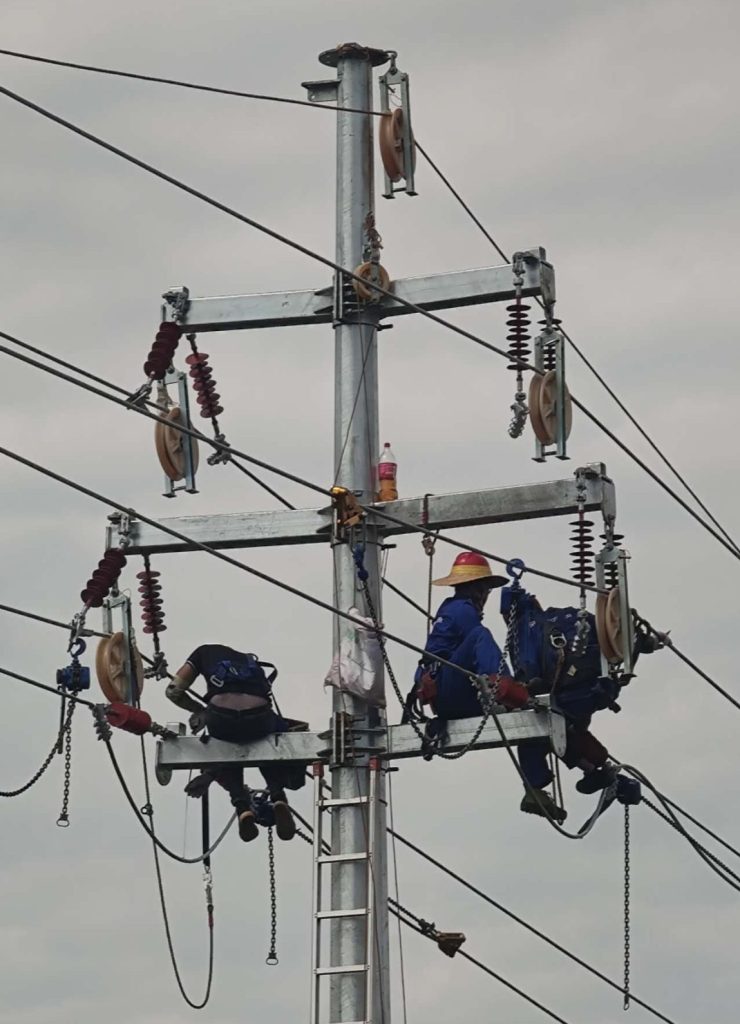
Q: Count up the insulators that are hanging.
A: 8